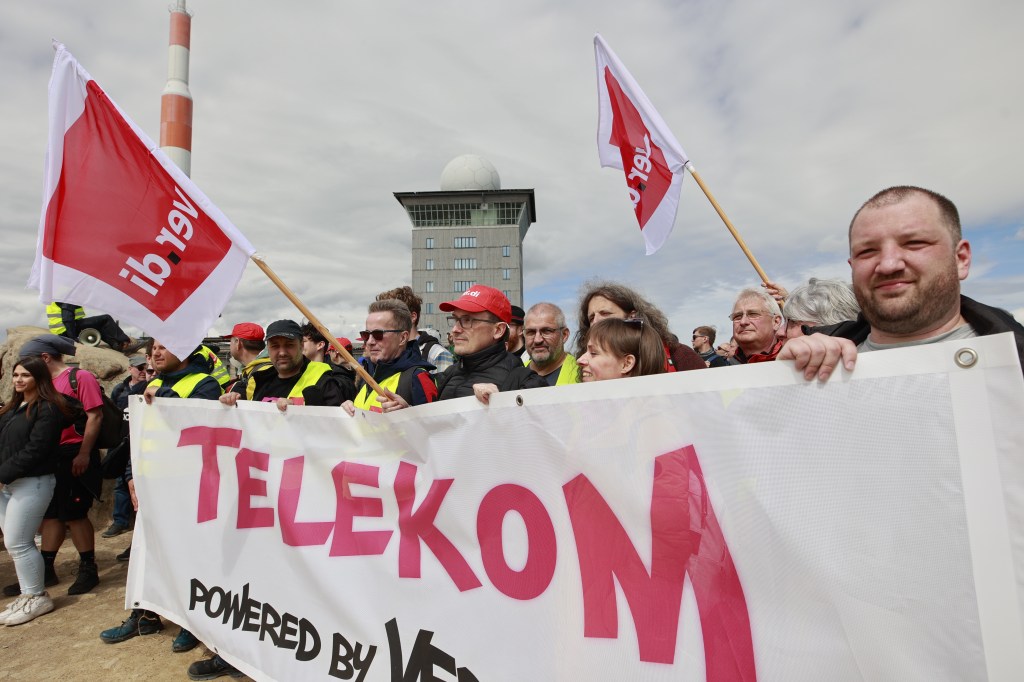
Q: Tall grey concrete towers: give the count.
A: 1